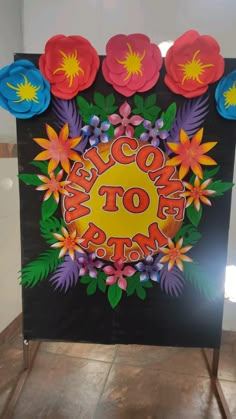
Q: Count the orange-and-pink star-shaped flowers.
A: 6